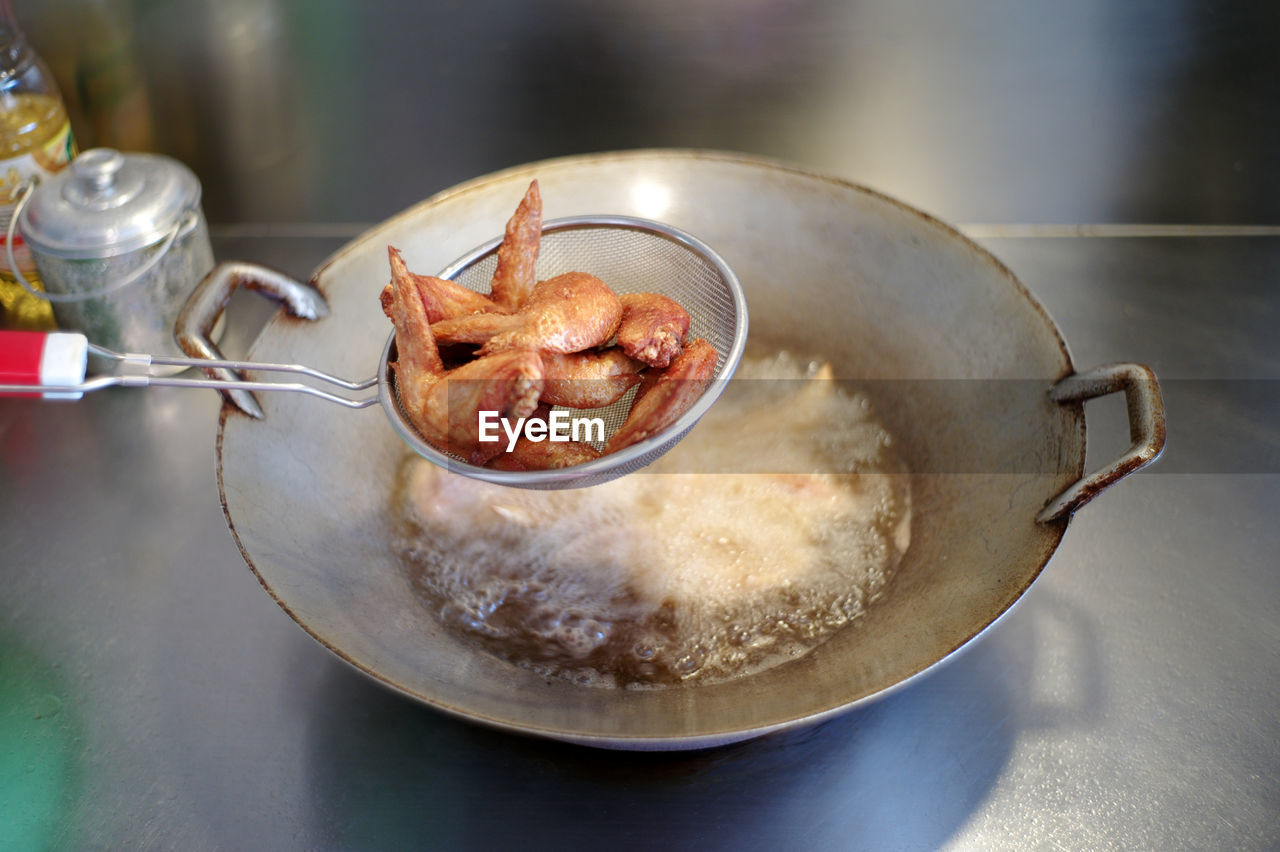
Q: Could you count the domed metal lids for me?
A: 1